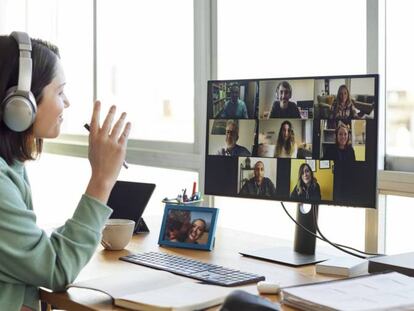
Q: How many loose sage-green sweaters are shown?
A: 1